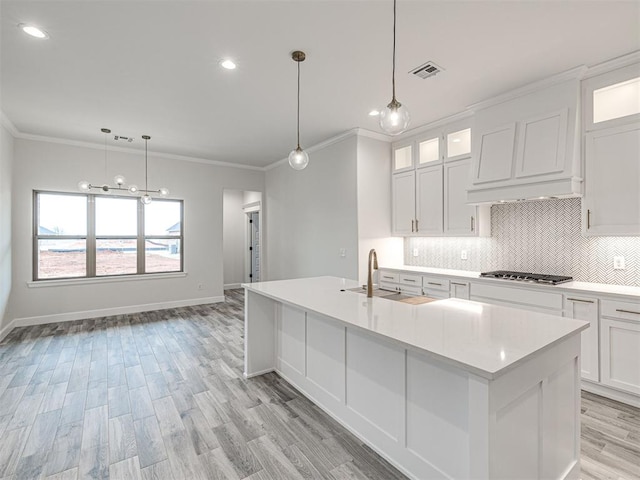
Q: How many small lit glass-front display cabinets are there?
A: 4